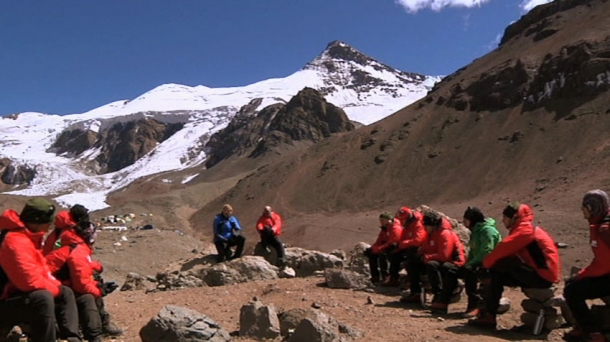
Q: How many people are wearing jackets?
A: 11